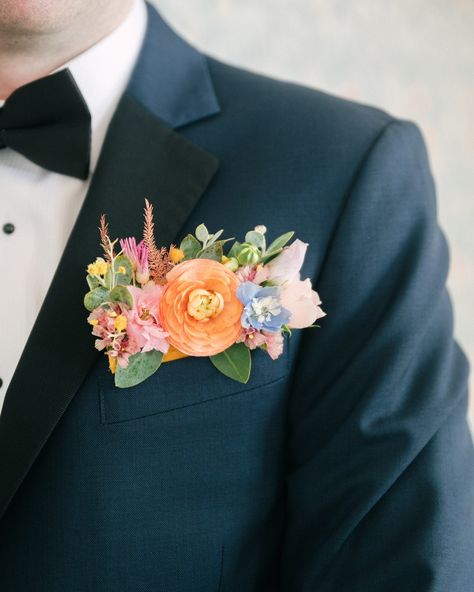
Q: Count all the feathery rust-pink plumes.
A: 2